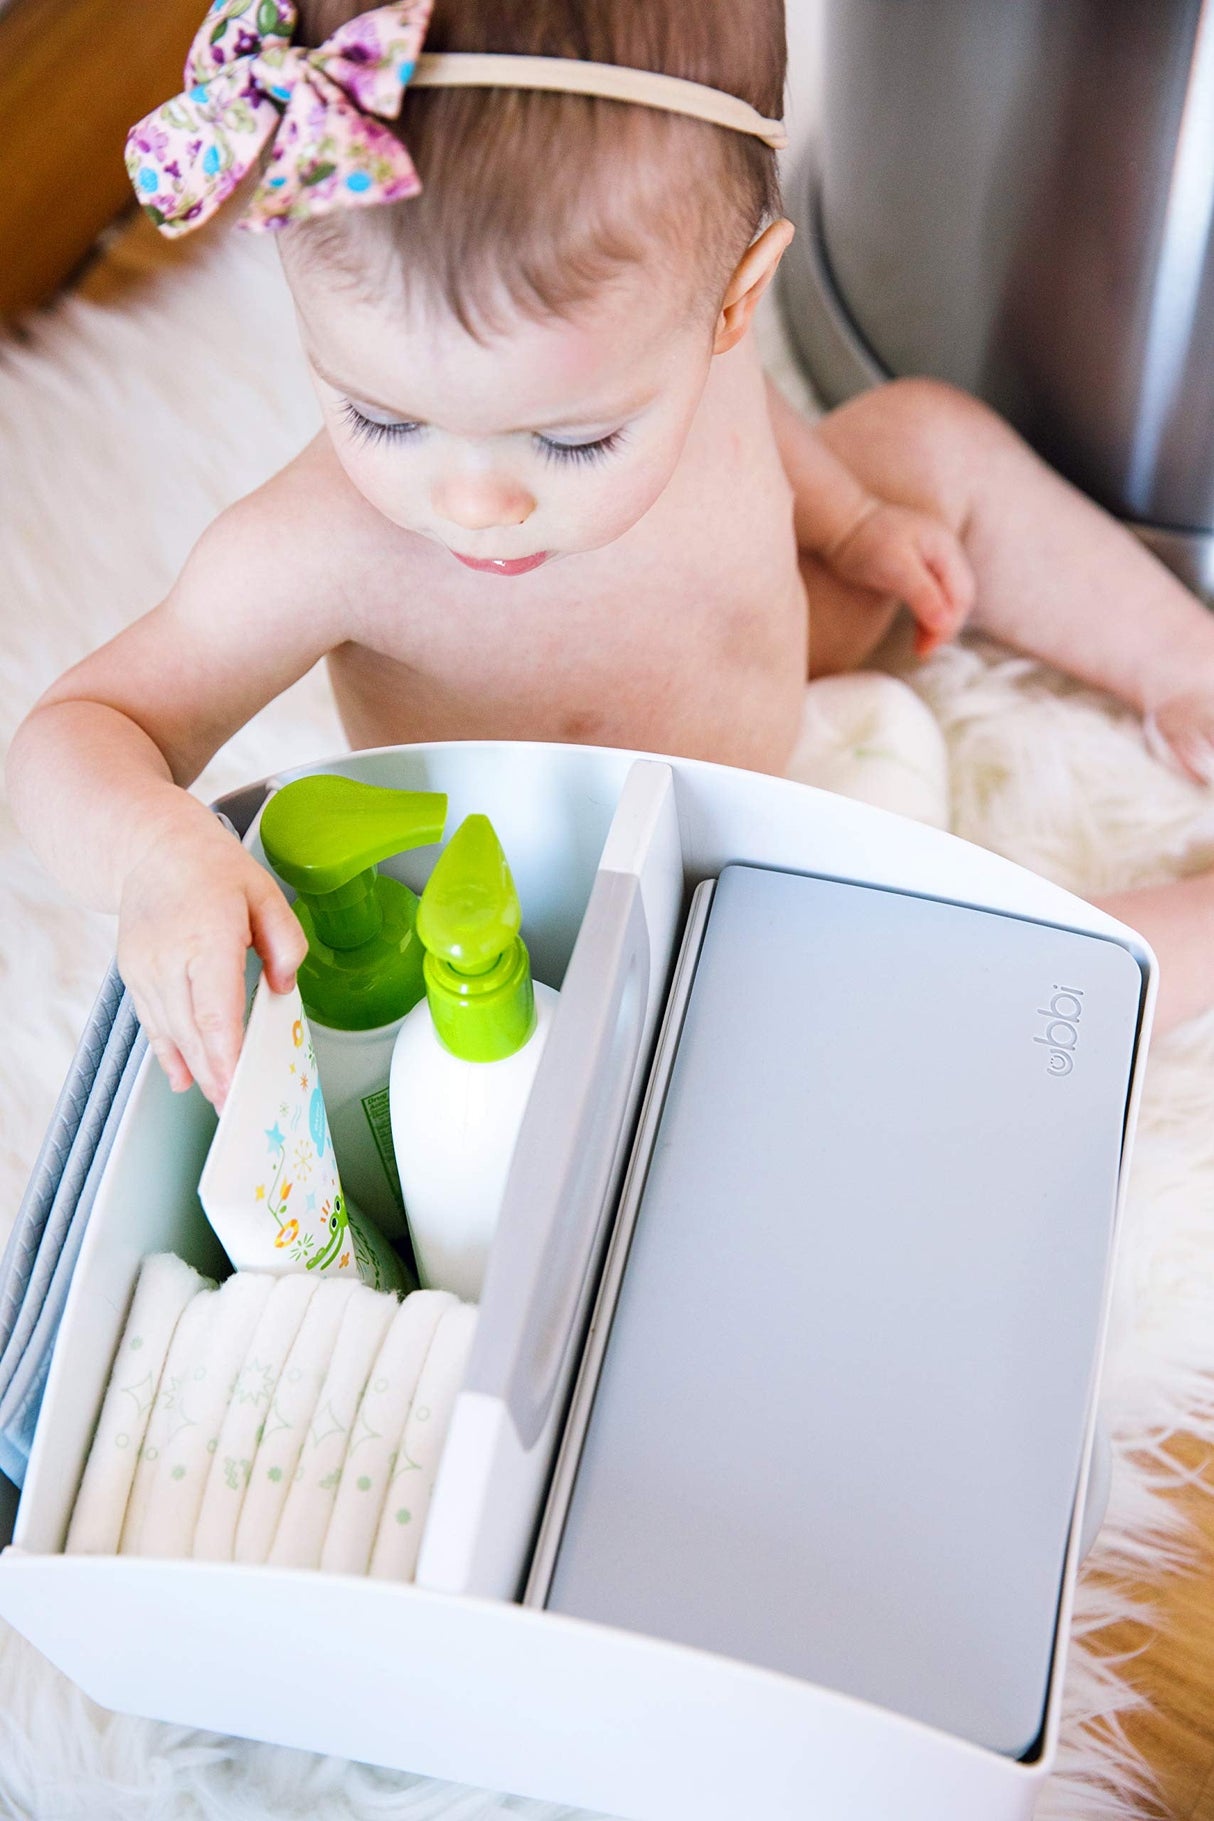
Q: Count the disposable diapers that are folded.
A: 7